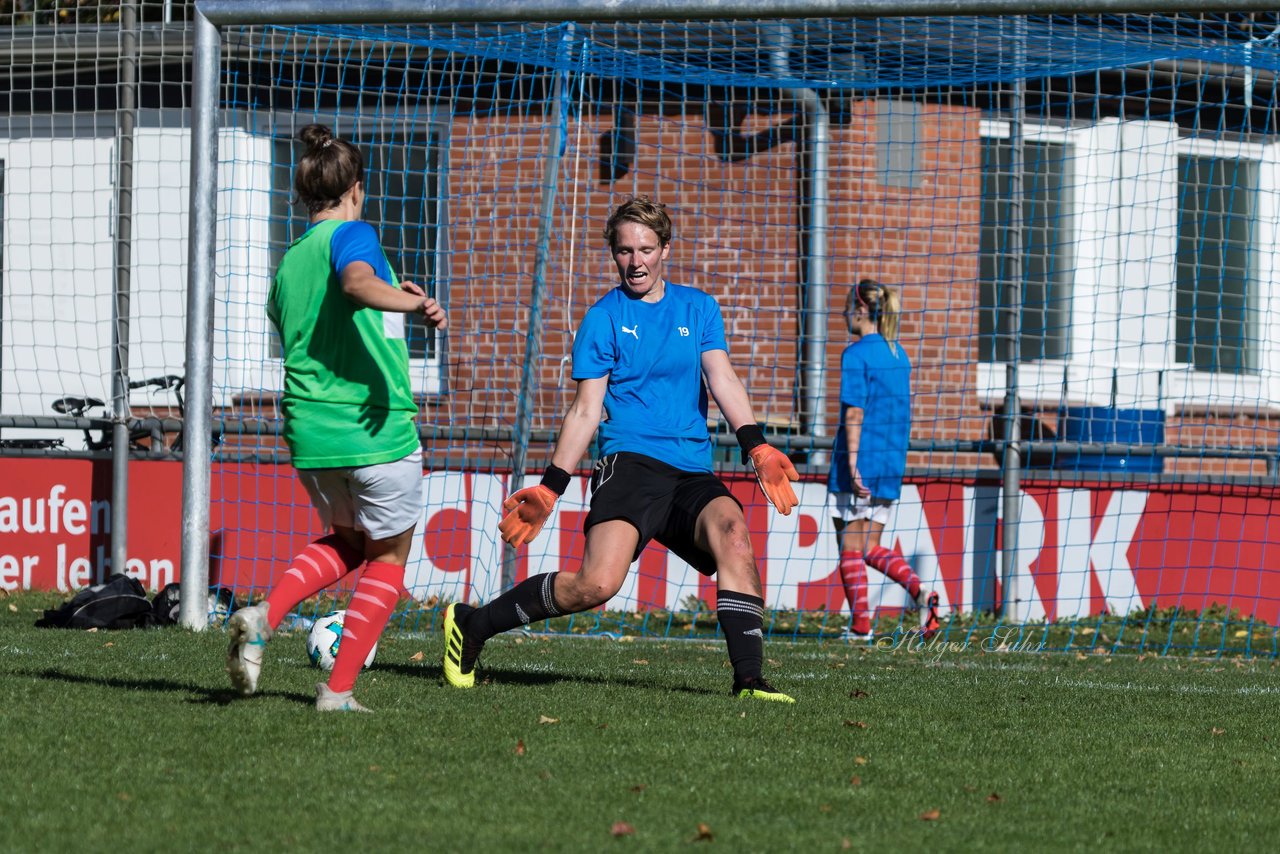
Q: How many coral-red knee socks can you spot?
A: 4